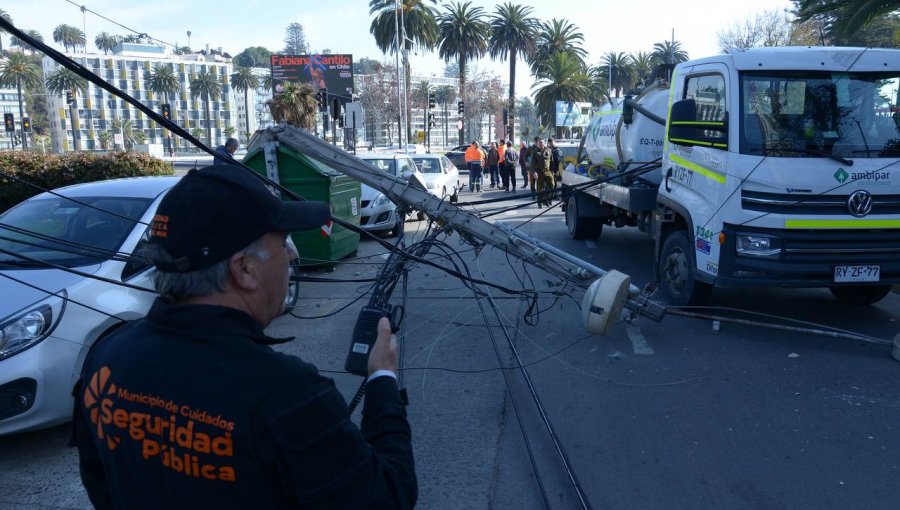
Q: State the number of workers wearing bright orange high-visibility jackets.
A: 3